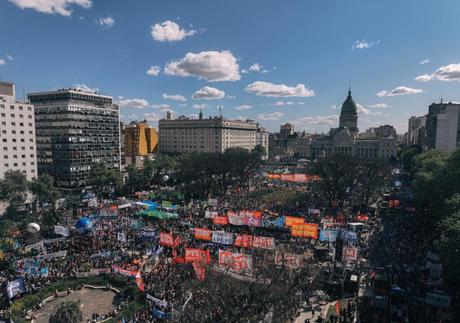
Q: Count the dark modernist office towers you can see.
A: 1